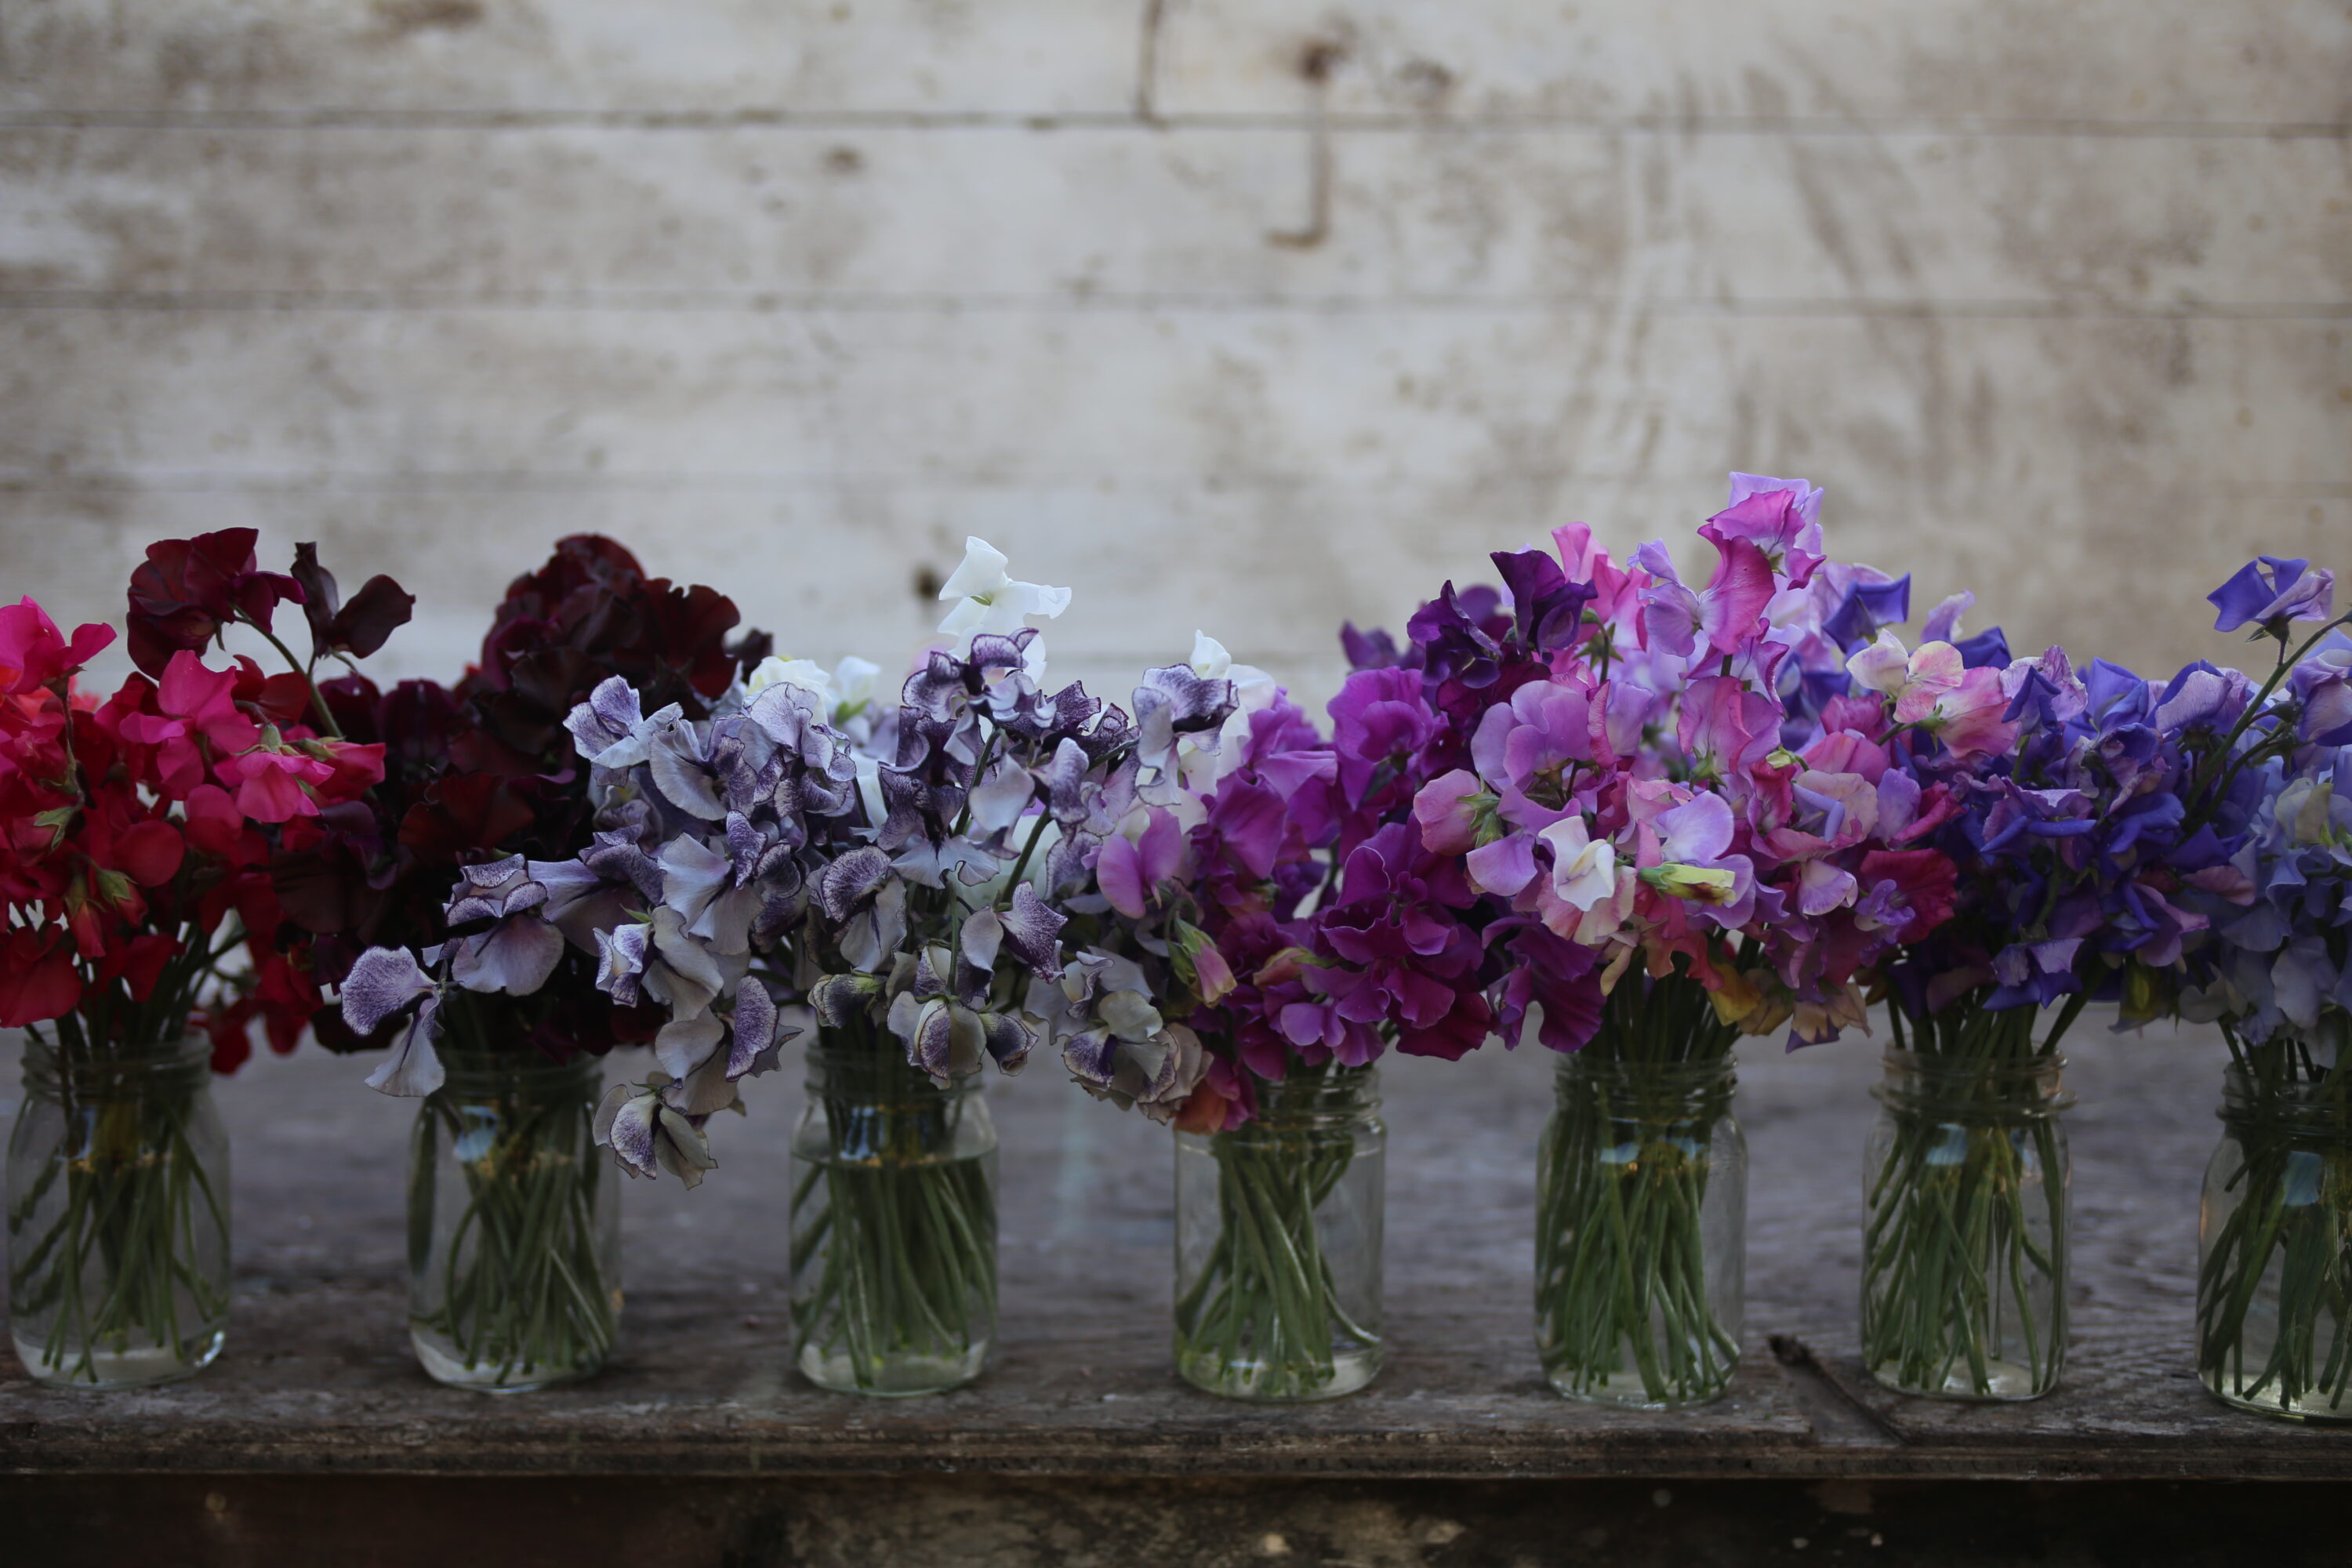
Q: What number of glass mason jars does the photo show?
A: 7